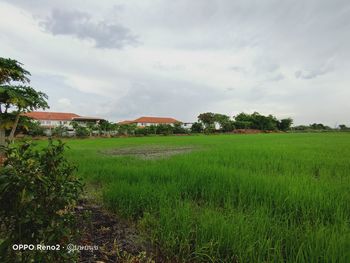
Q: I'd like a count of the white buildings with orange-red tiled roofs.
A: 2